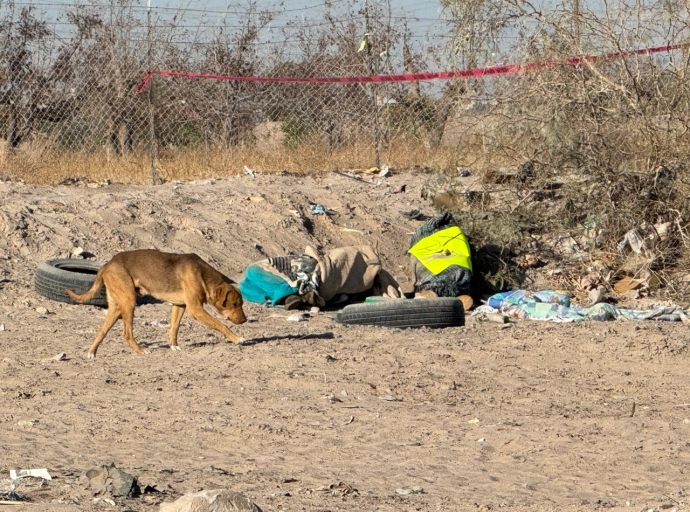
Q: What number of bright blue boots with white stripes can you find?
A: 0